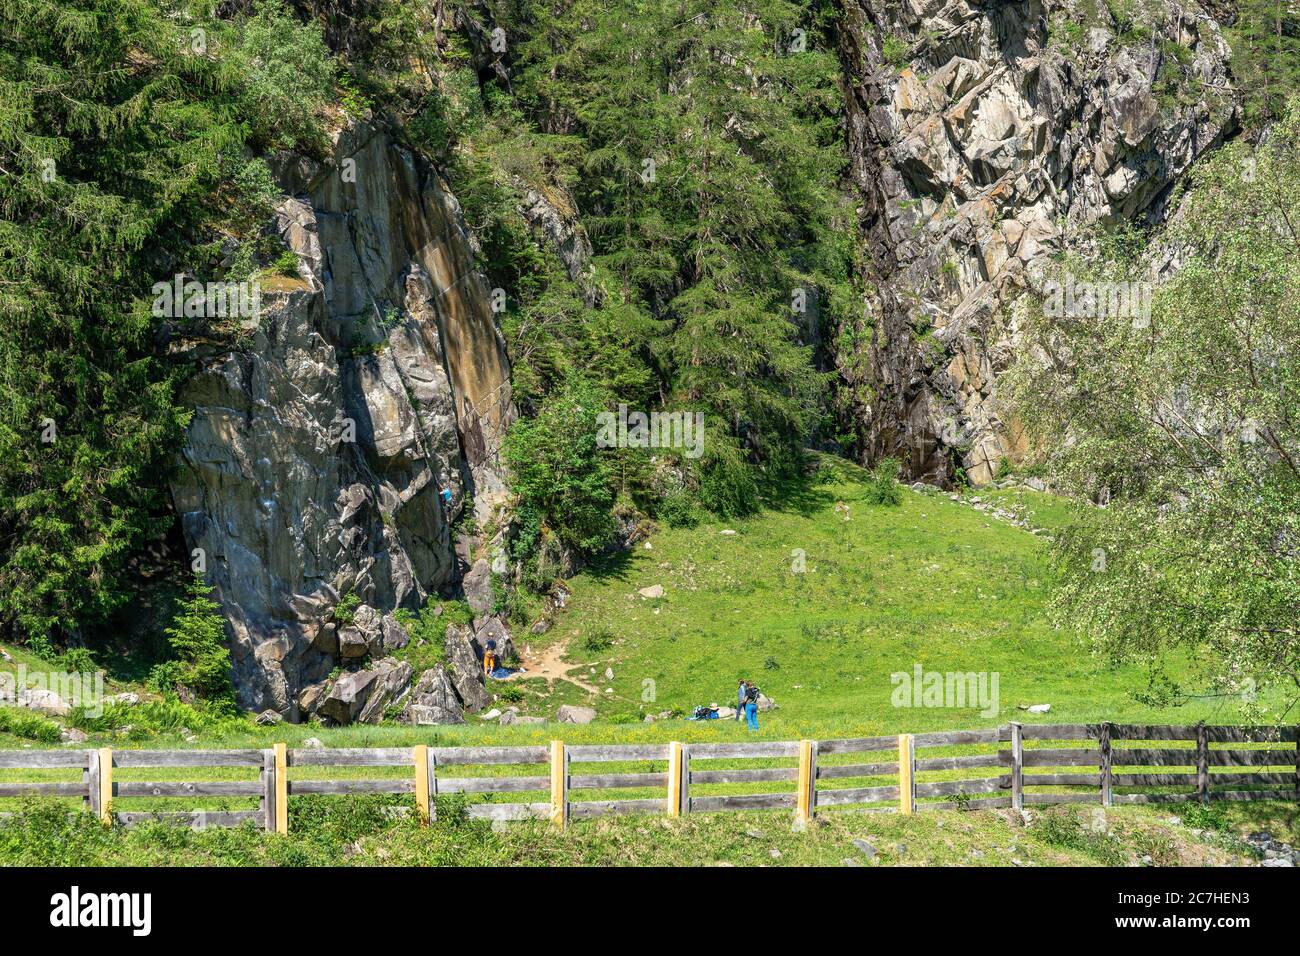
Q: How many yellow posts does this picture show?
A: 7